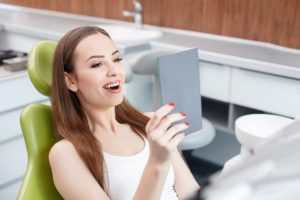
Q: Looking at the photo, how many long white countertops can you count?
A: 1